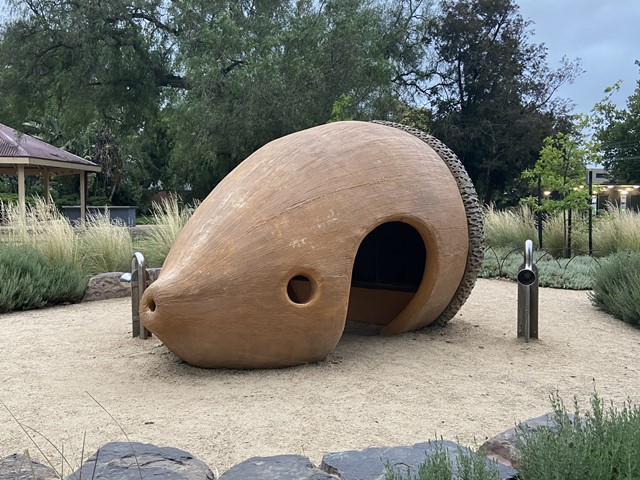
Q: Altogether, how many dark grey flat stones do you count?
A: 5